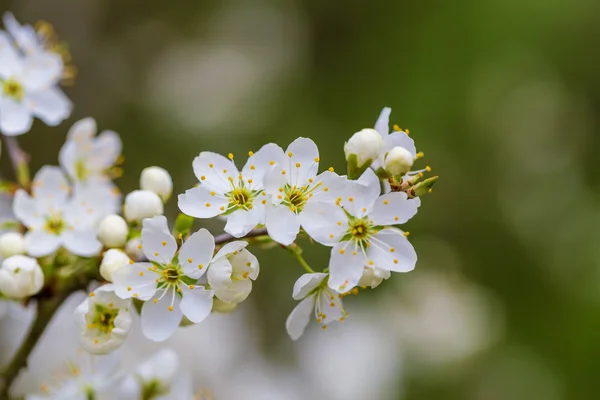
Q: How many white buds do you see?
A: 8